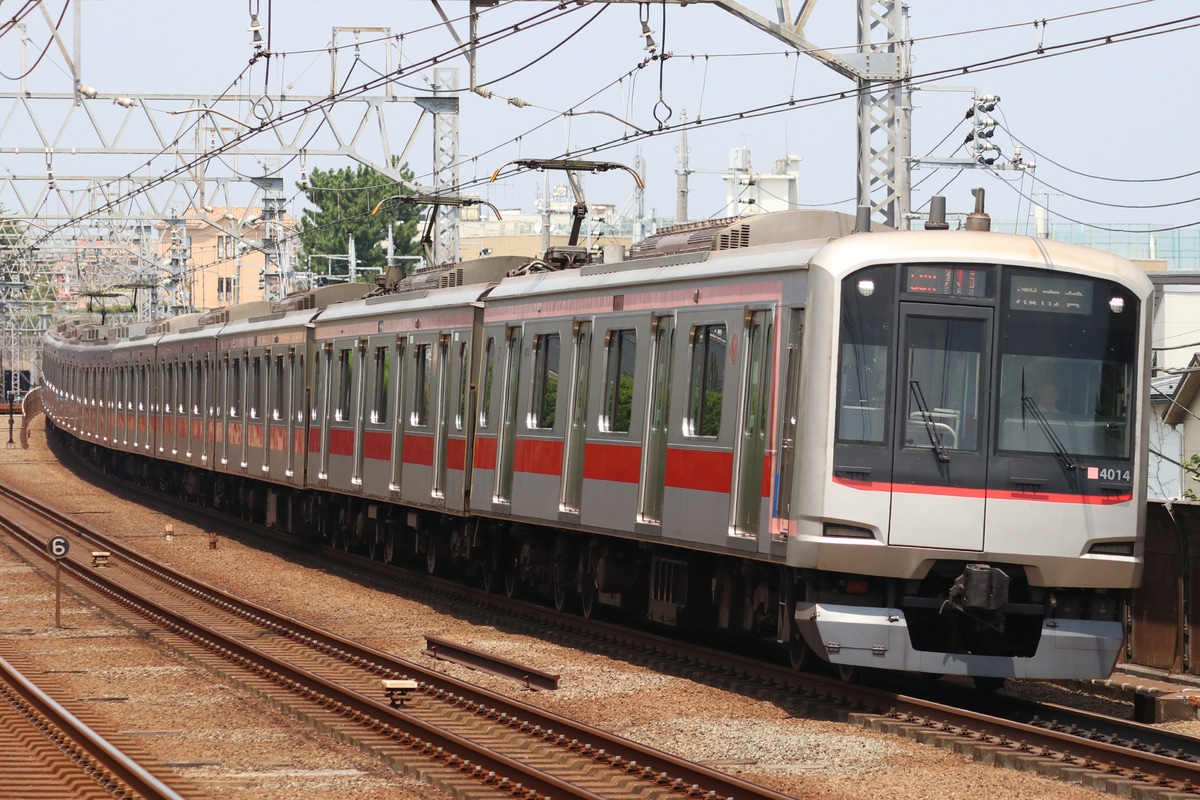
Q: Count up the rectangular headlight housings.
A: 2